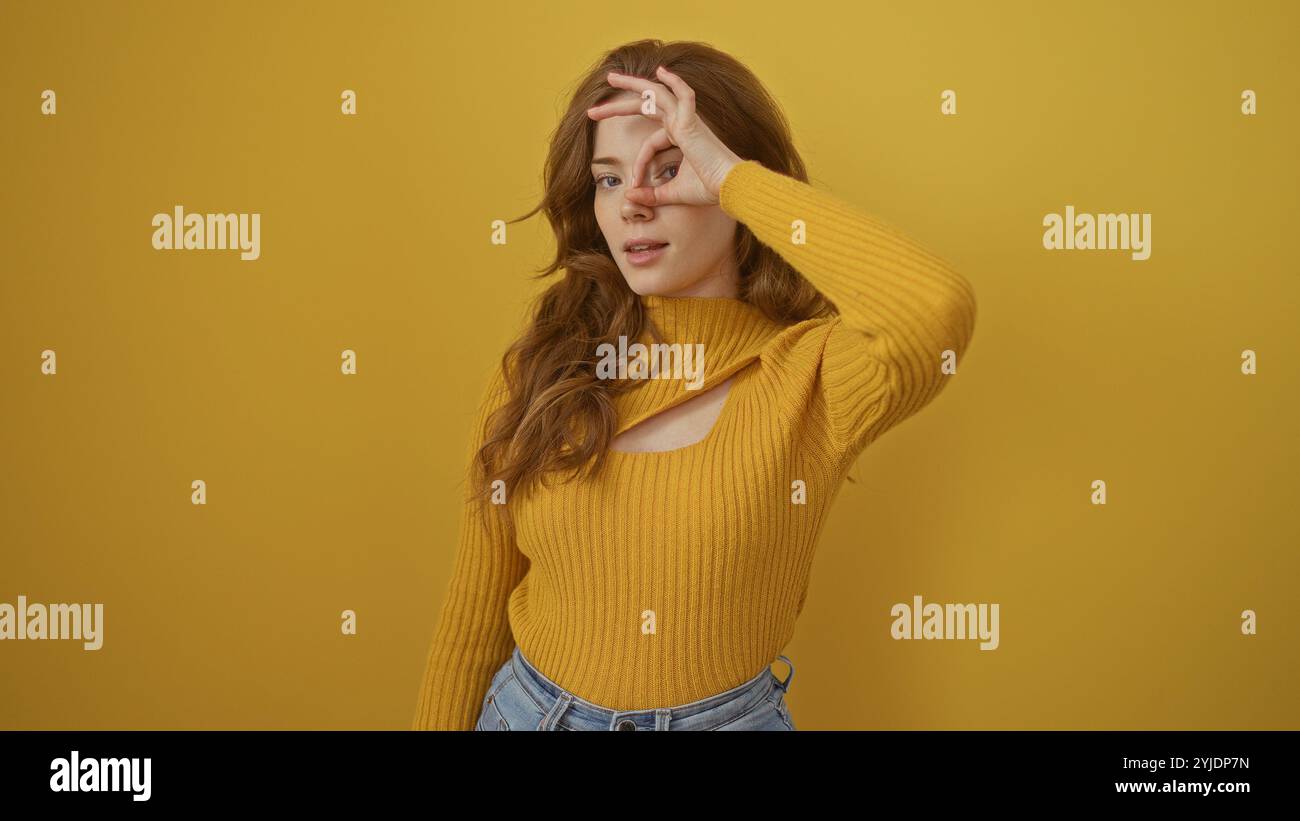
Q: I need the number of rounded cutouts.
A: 1